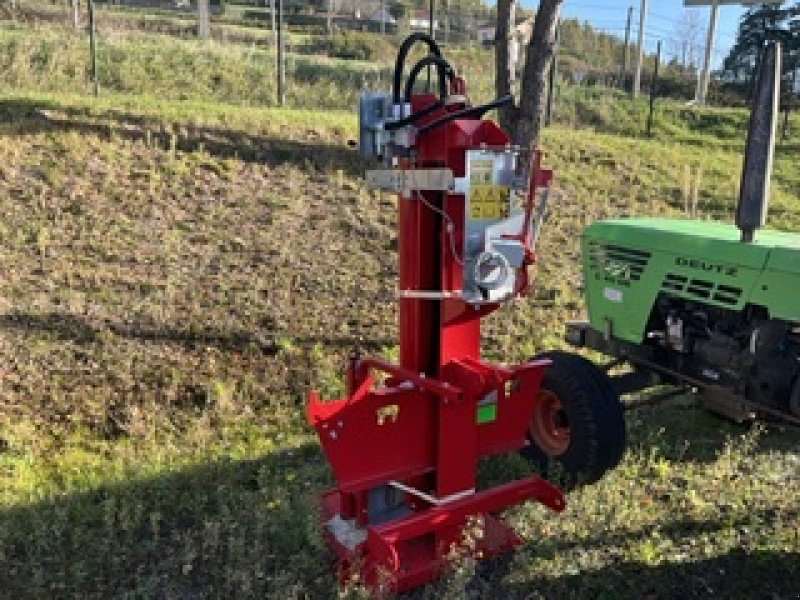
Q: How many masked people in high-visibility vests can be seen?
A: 0